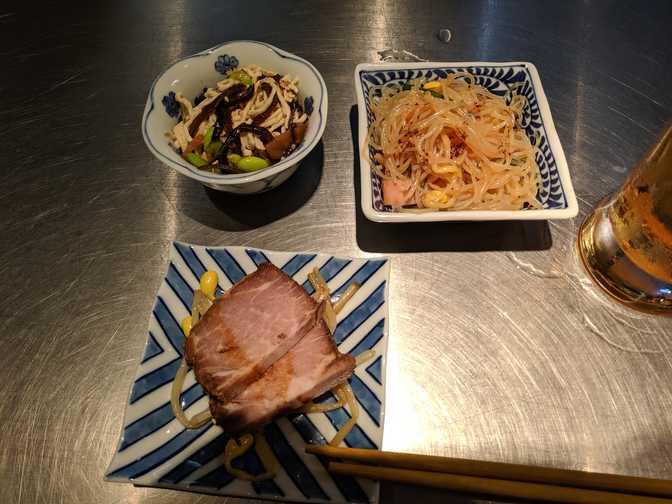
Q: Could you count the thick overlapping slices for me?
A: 2